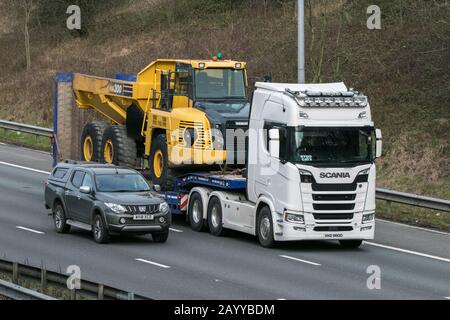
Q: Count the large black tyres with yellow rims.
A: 3